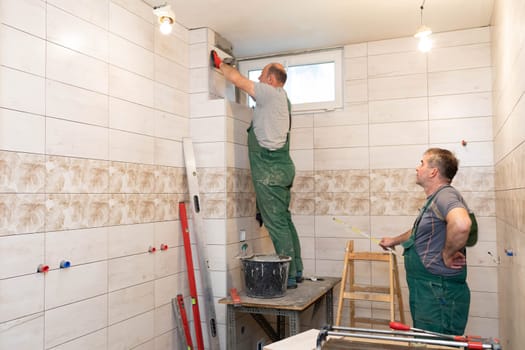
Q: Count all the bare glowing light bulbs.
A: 2